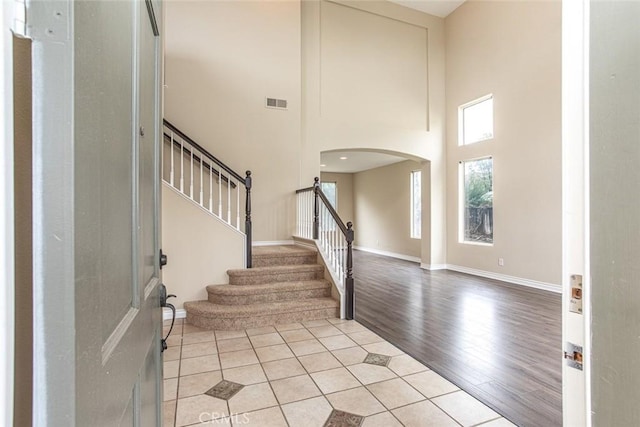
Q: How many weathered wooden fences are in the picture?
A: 1